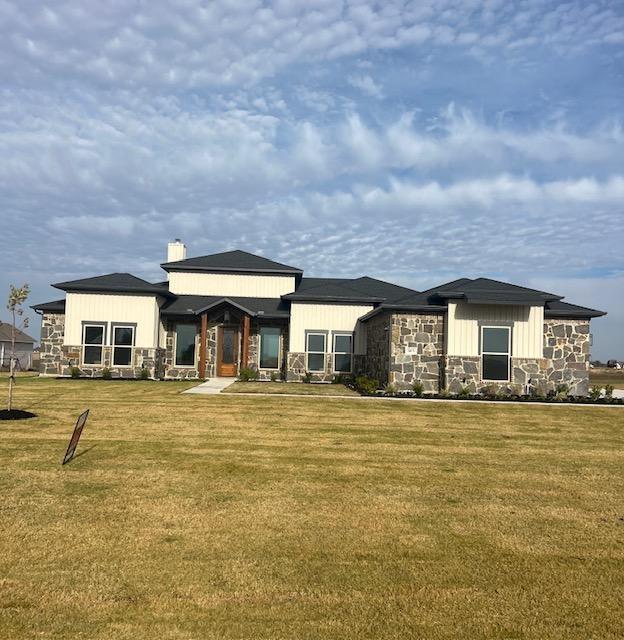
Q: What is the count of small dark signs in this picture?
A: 1